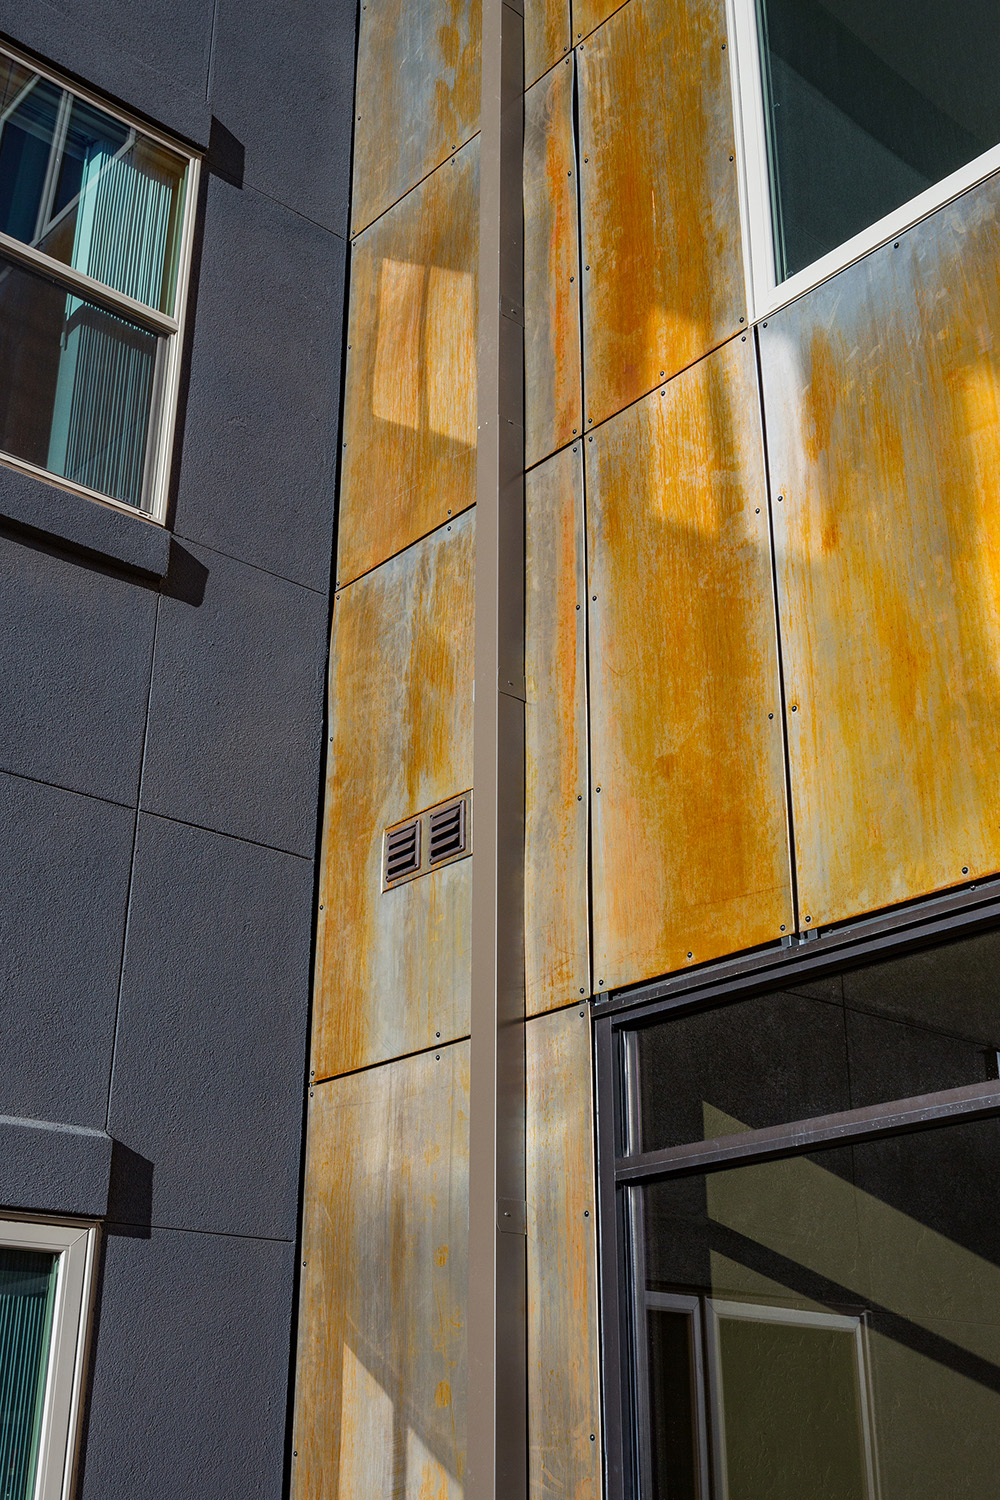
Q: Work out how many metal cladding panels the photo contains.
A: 12